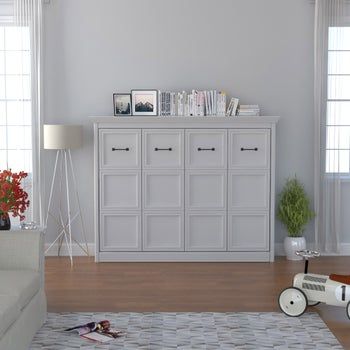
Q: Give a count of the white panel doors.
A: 4